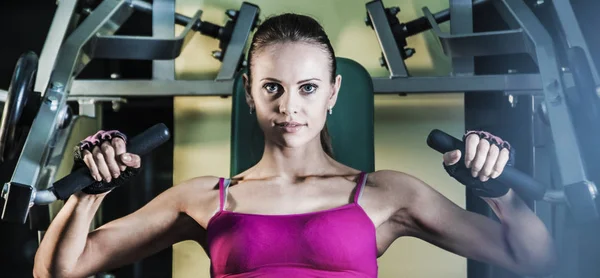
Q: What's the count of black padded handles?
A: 2